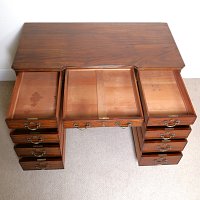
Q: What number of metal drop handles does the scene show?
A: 10